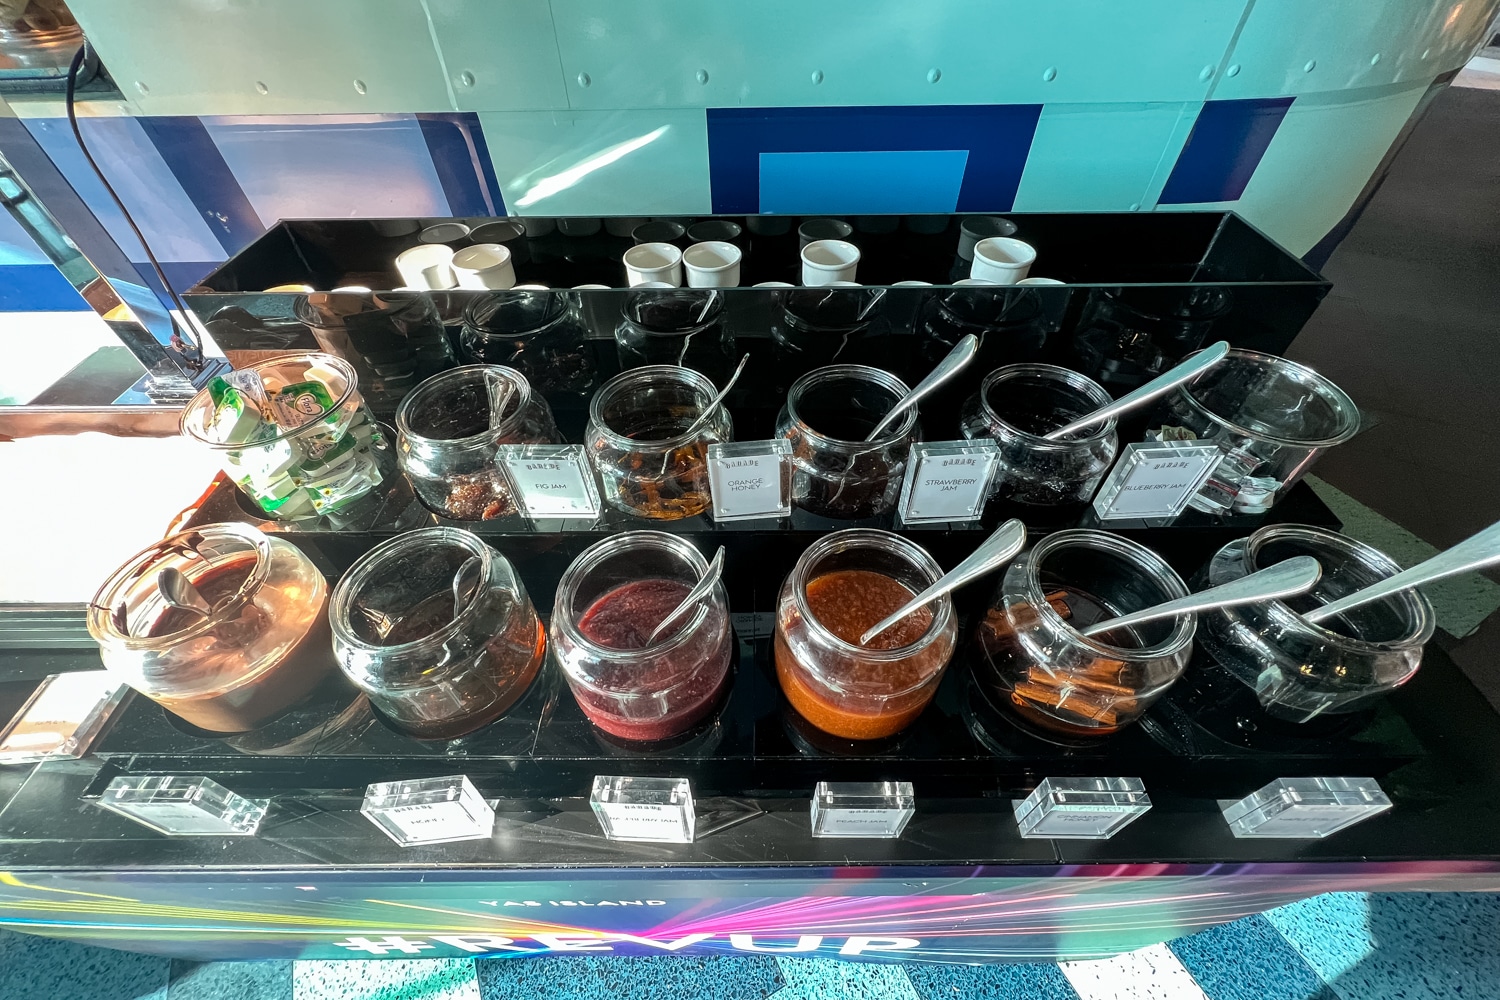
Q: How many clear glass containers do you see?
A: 12